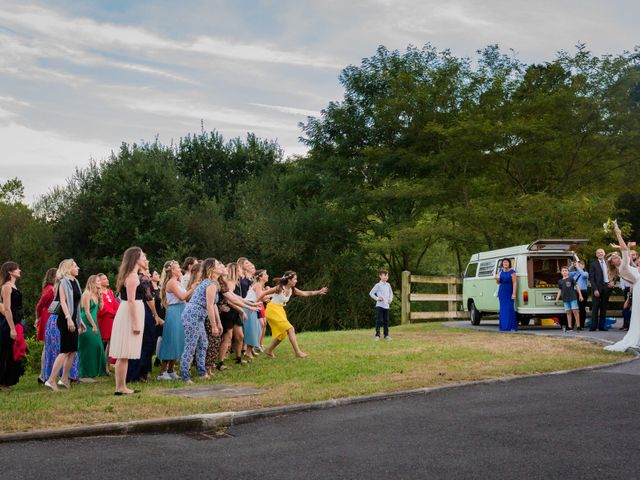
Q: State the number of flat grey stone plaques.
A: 1